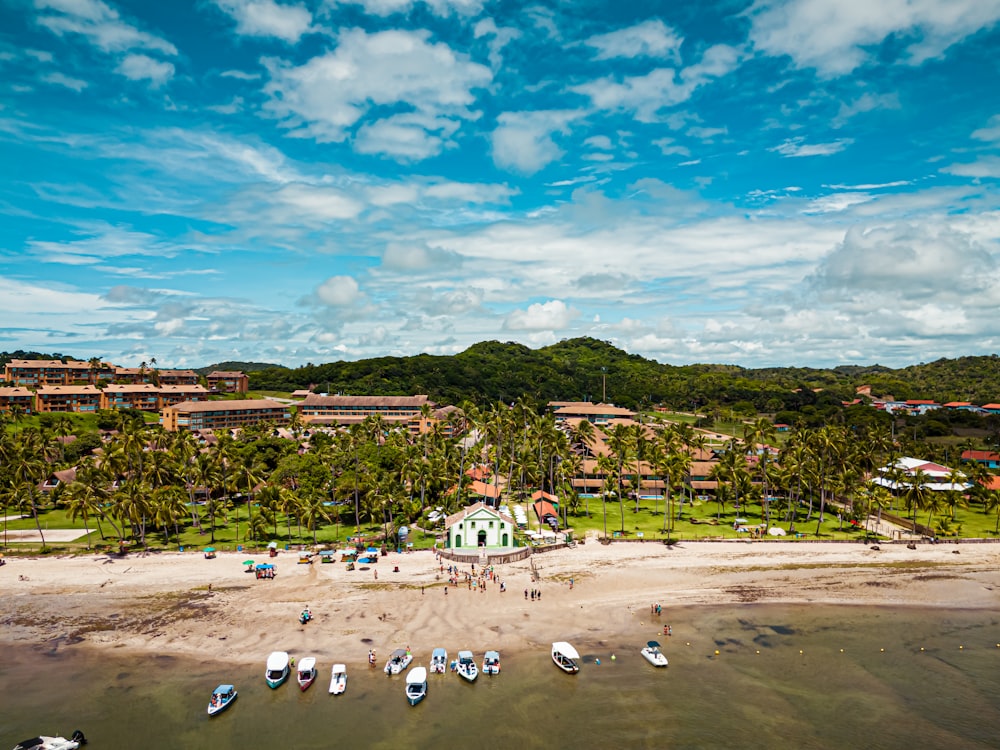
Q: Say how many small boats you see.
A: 12